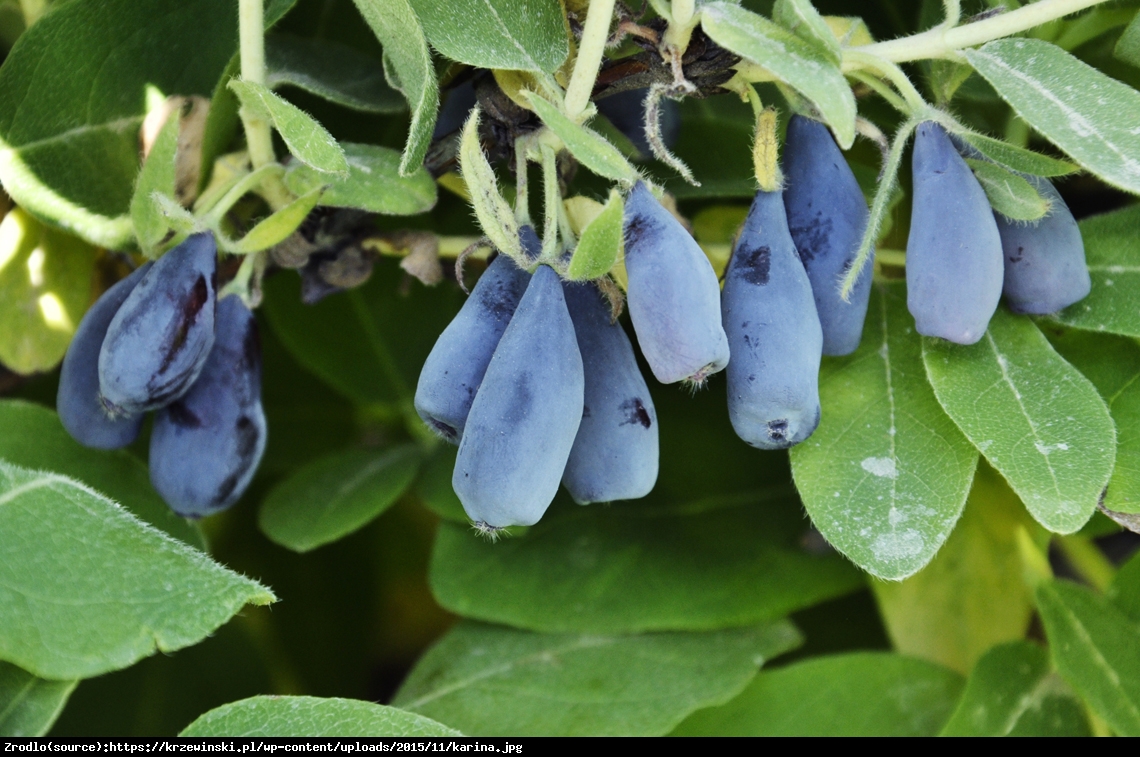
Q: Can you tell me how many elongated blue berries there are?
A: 11